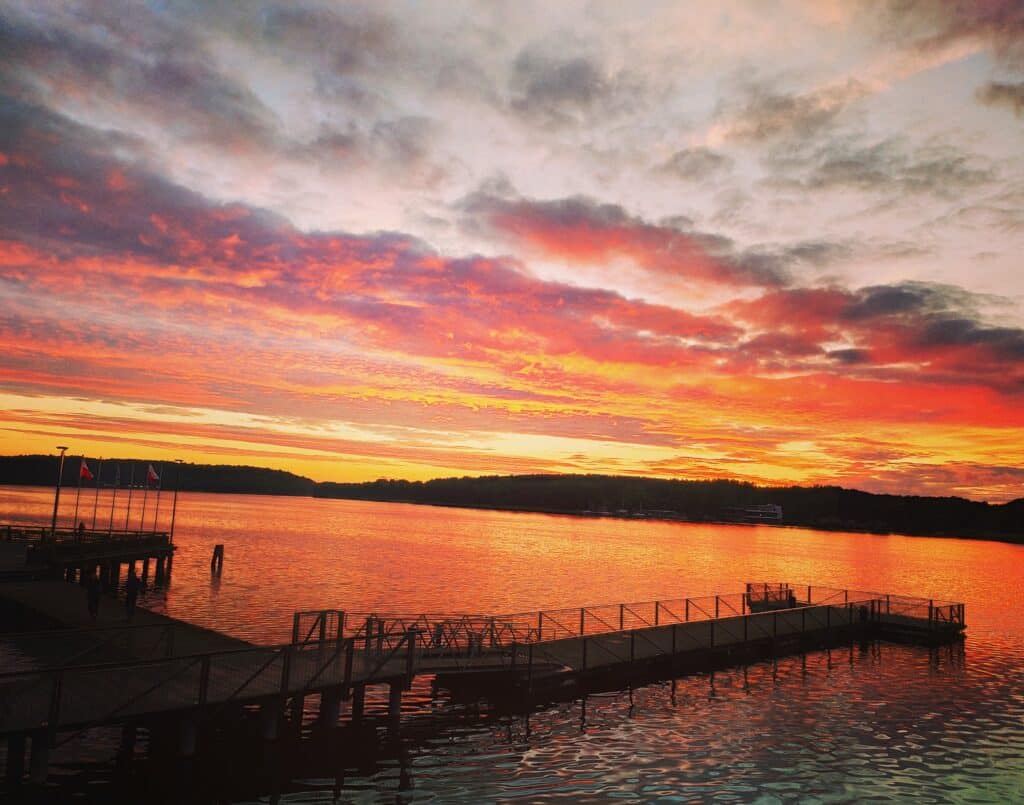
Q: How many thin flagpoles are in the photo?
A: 6